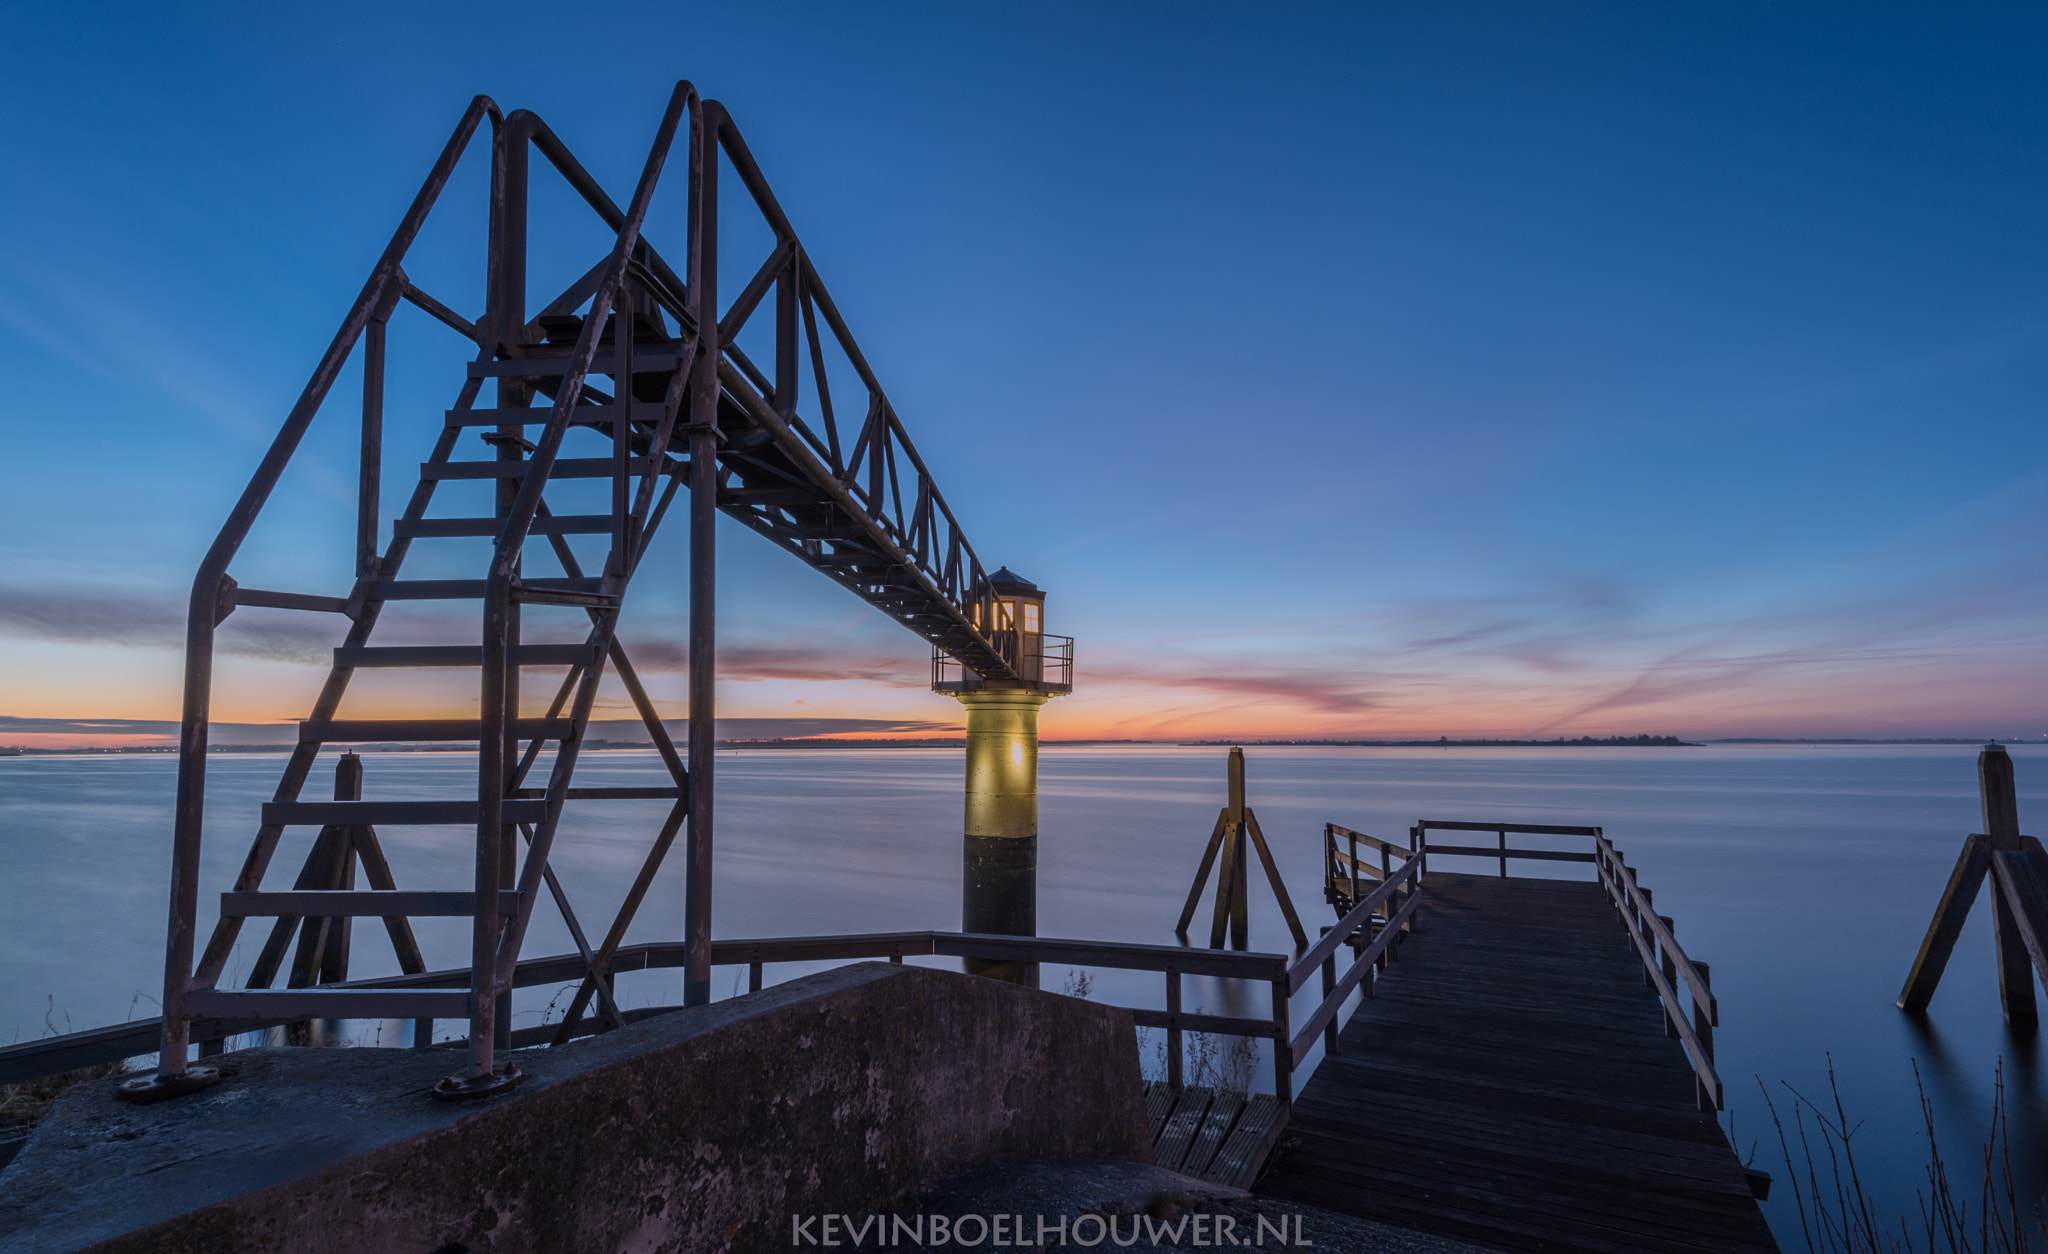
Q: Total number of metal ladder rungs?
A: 10